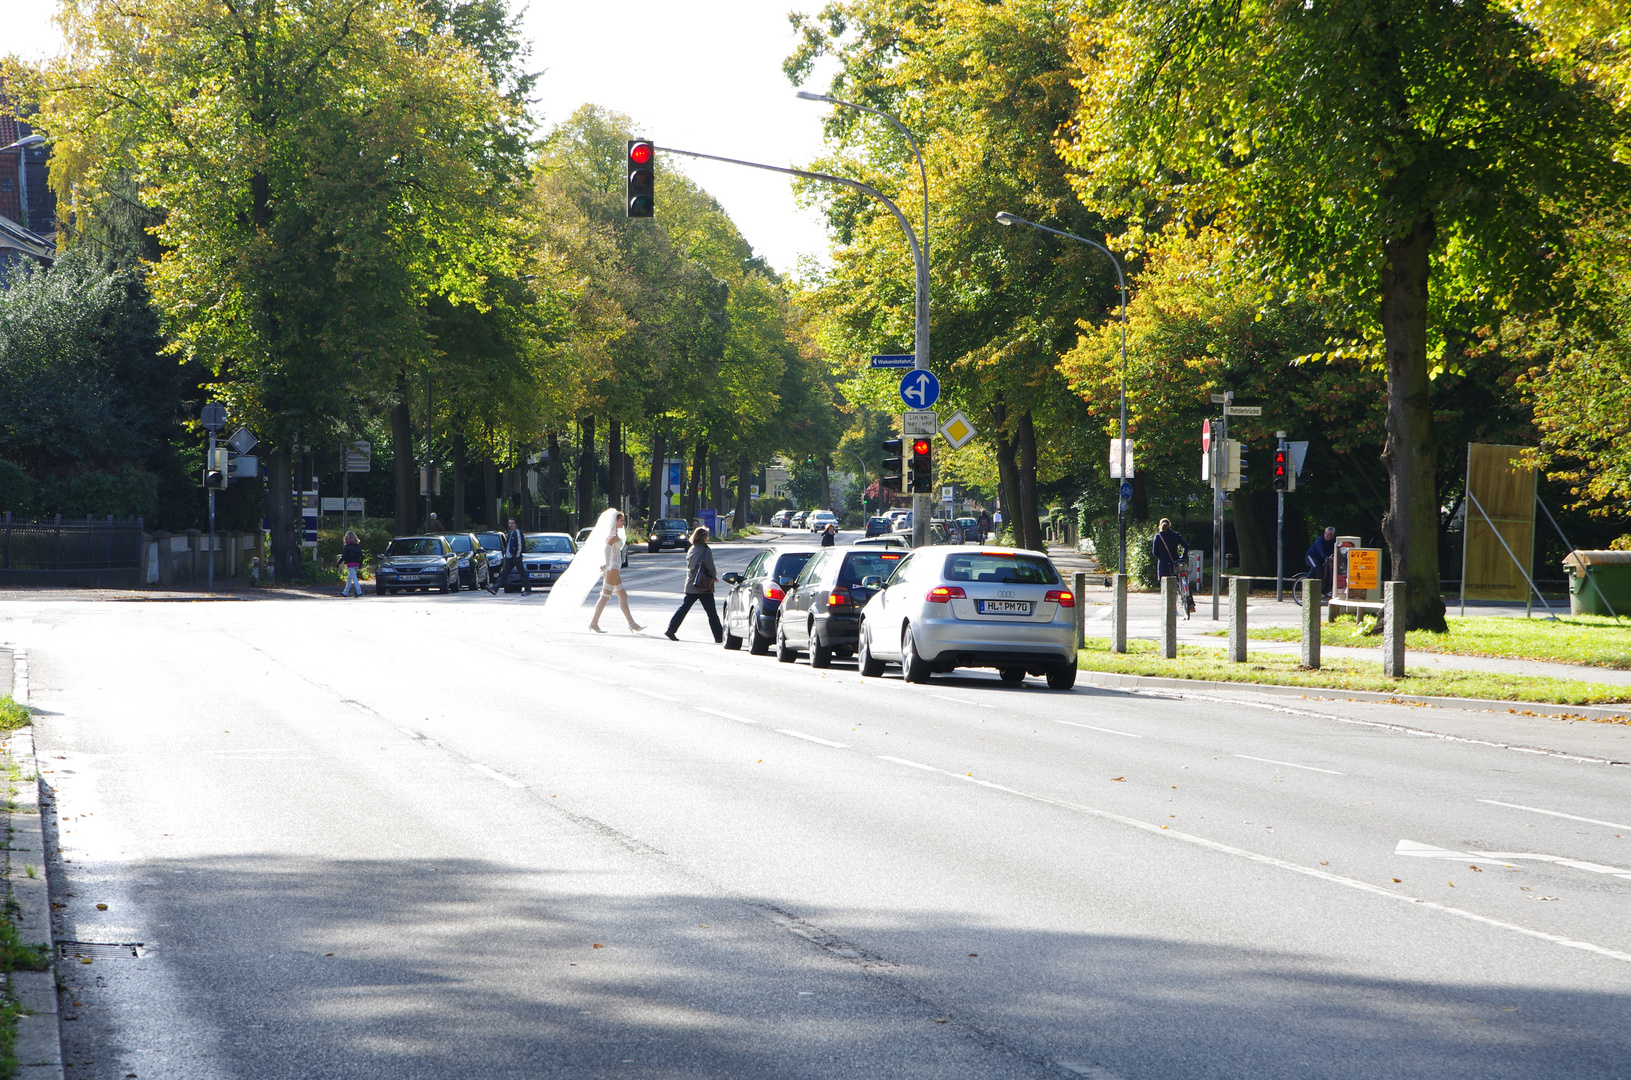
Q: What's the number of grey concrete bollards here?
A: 6